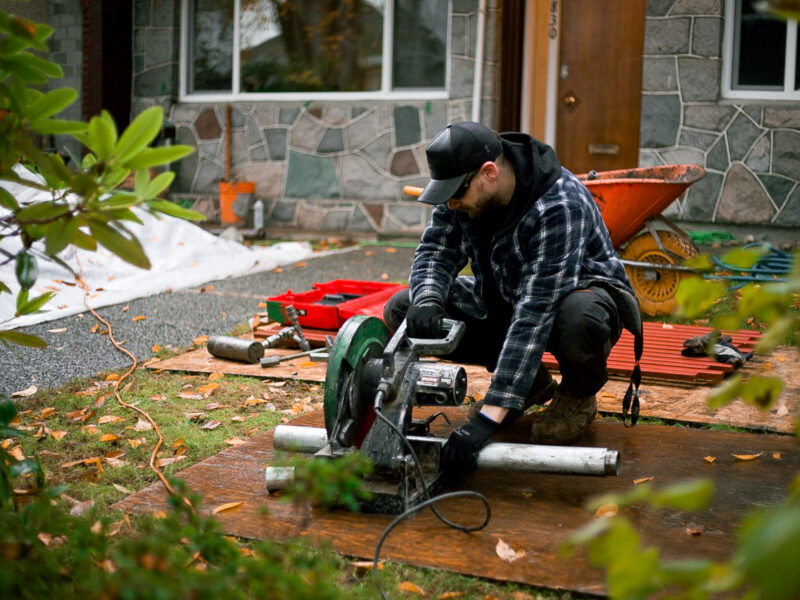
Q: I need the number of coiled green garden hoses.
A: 1